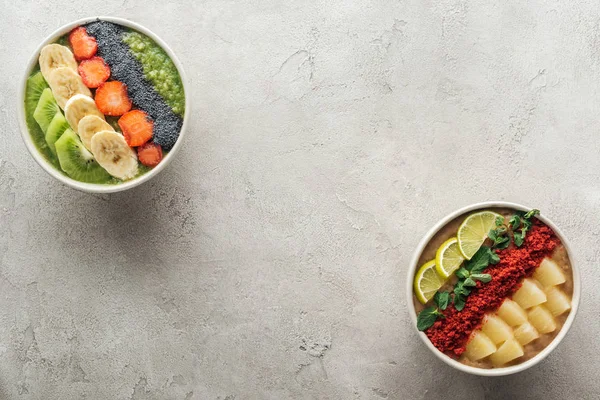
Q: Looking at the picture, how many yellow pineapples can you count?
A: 9